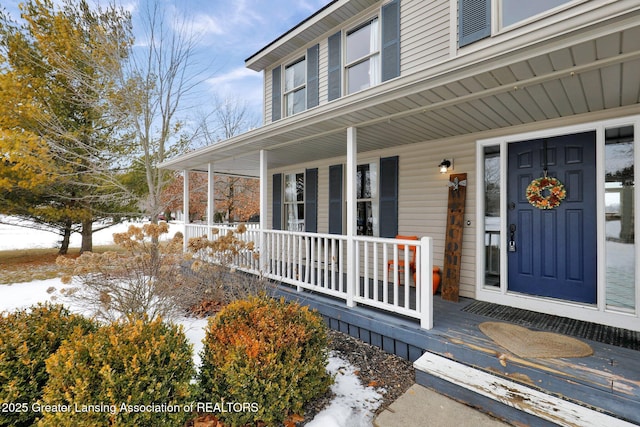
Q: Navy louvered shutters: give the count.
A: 9